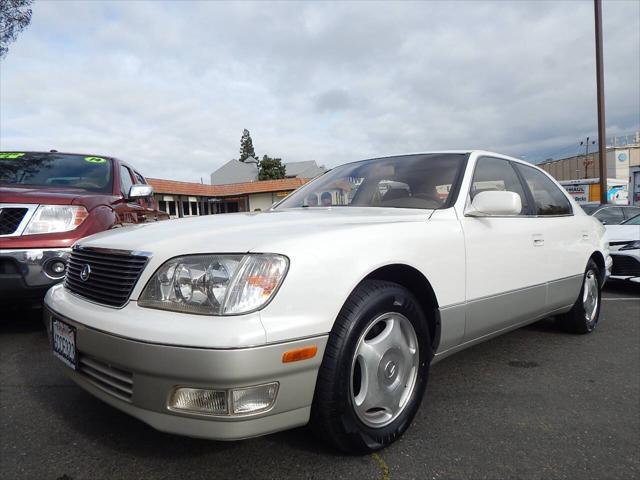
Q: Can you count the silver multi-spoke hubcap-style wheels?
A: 2